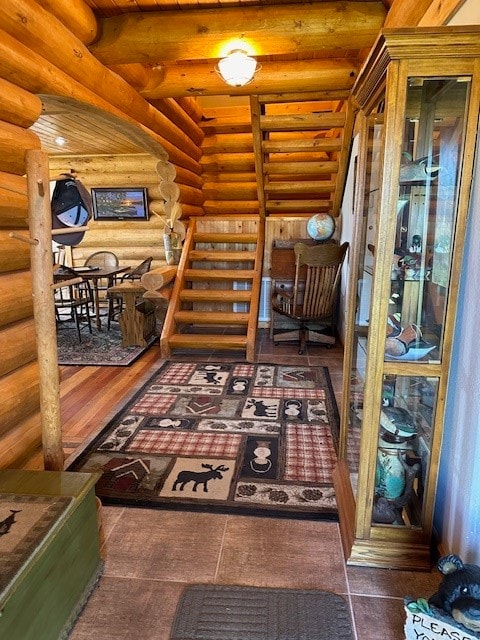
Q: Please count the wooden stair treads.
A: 12